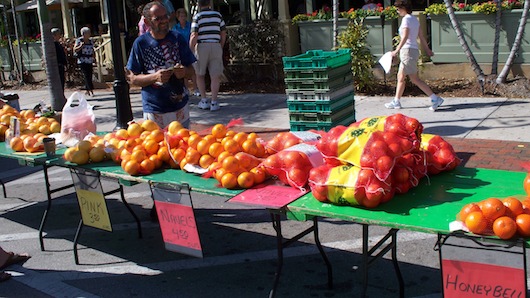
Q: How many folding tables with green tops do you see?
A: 3